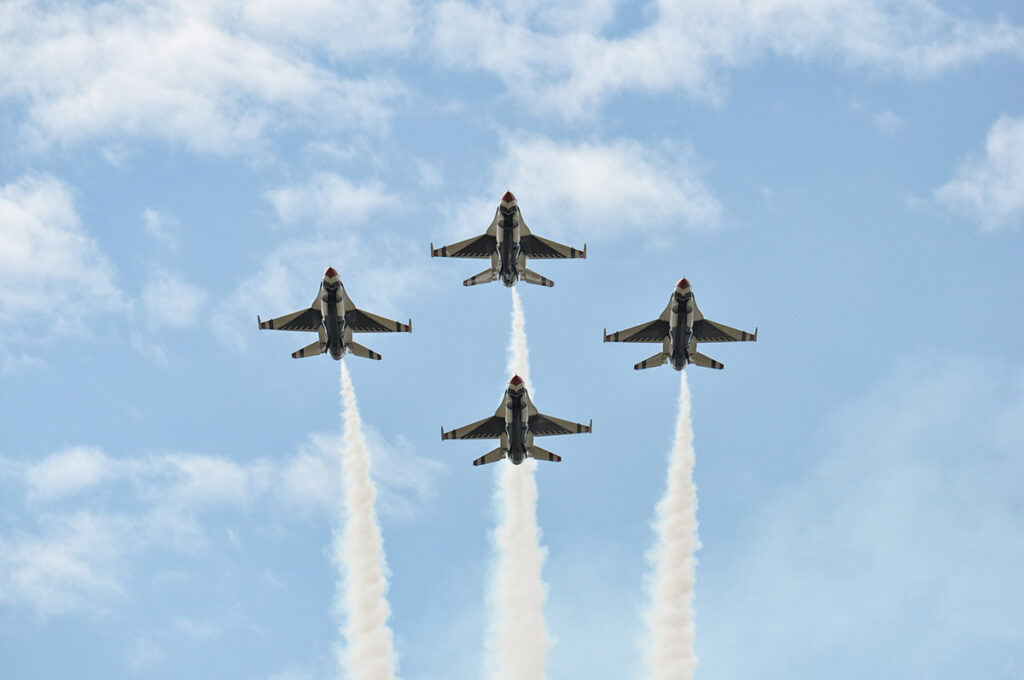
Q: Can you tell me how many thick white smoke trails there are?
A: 3